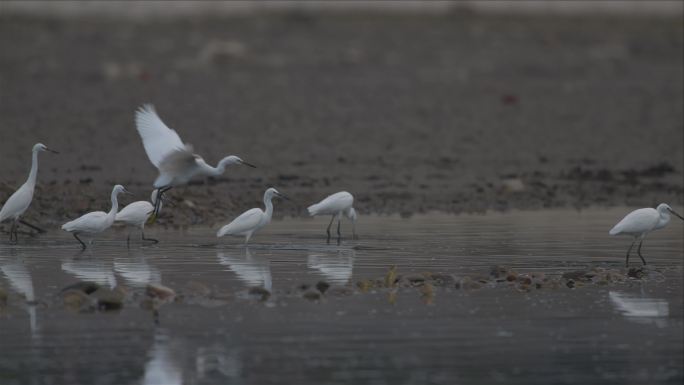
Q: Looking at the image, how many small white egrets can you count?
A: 7